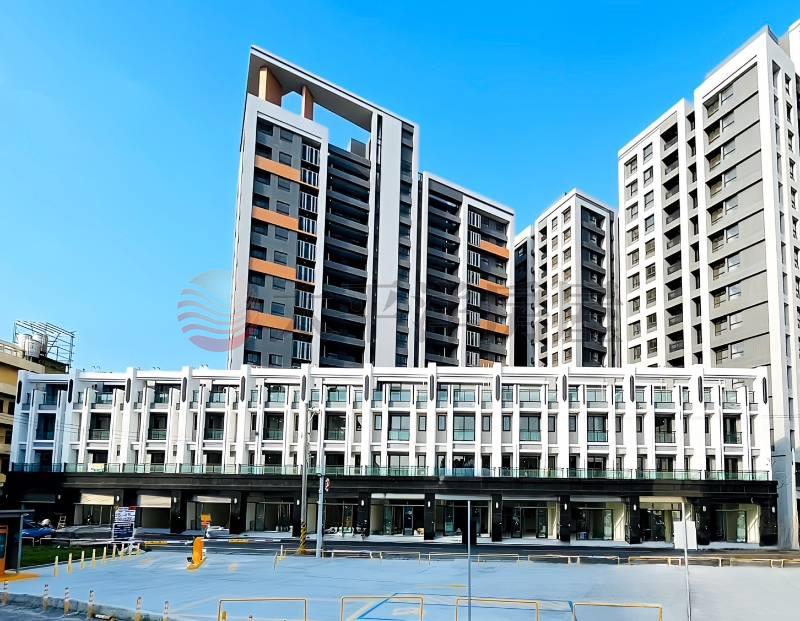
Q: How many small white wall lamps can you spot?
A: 12